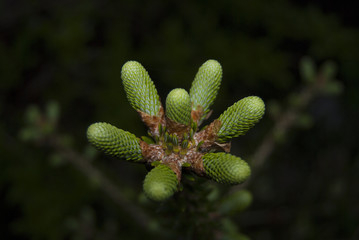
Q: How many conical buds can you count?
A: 7